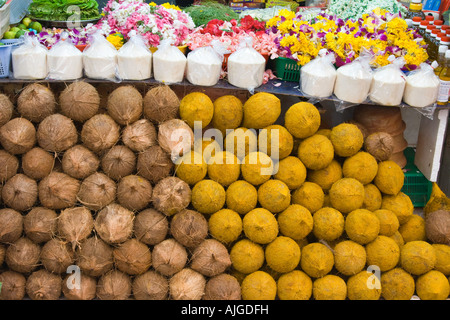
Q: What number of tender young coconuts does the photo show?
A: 11